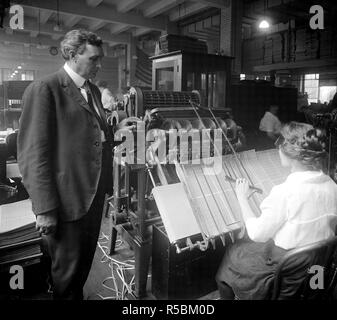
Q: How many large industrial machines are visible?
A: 1